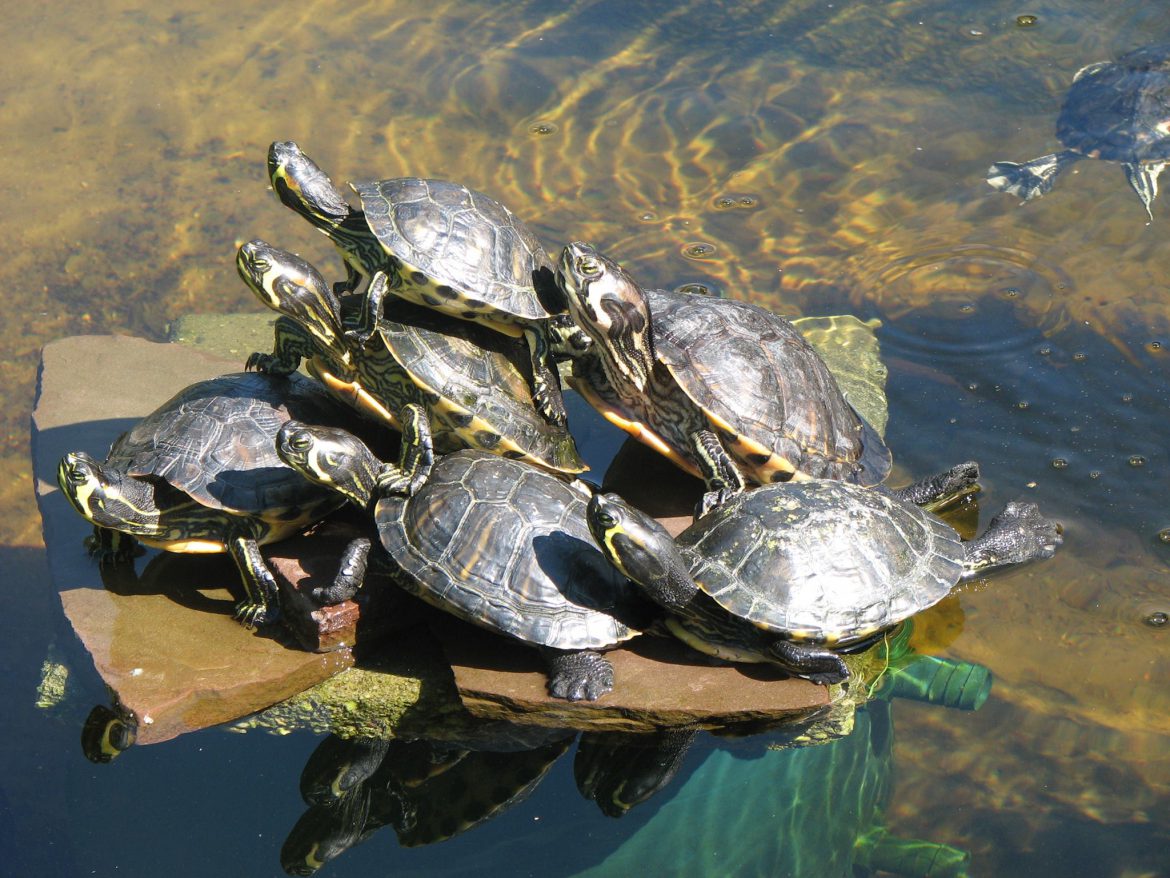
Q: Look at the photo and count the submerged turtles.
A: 1